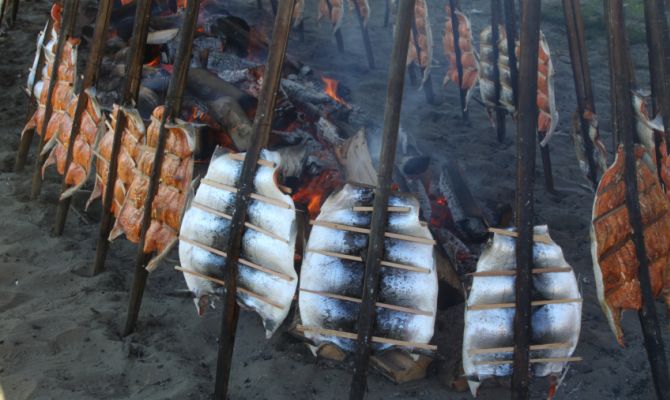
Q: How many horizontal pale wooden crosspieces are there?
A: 15